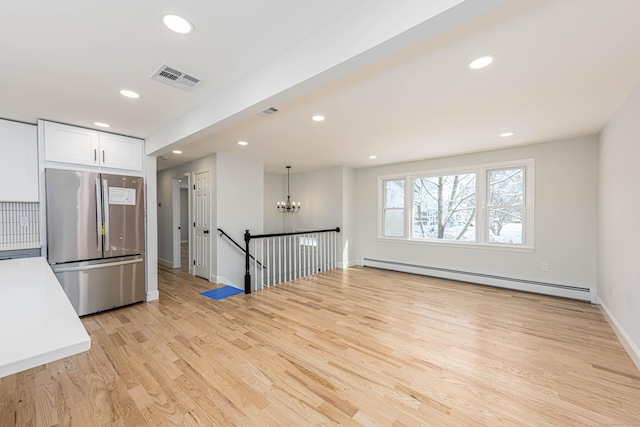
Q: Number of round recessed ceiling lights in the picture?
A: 9